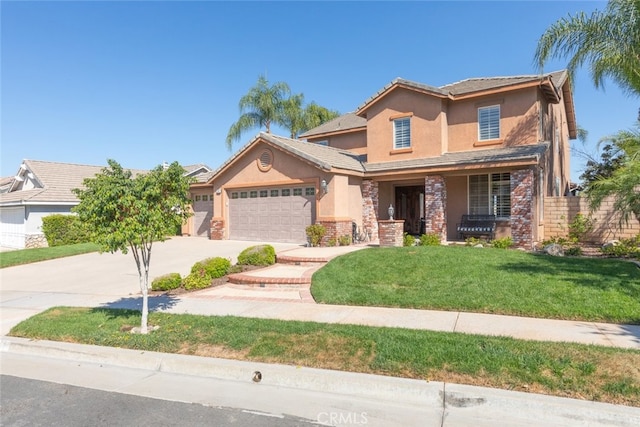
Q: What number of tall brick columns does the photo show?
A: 3